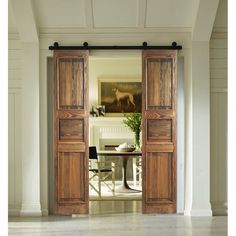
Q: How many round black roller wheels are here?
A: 4